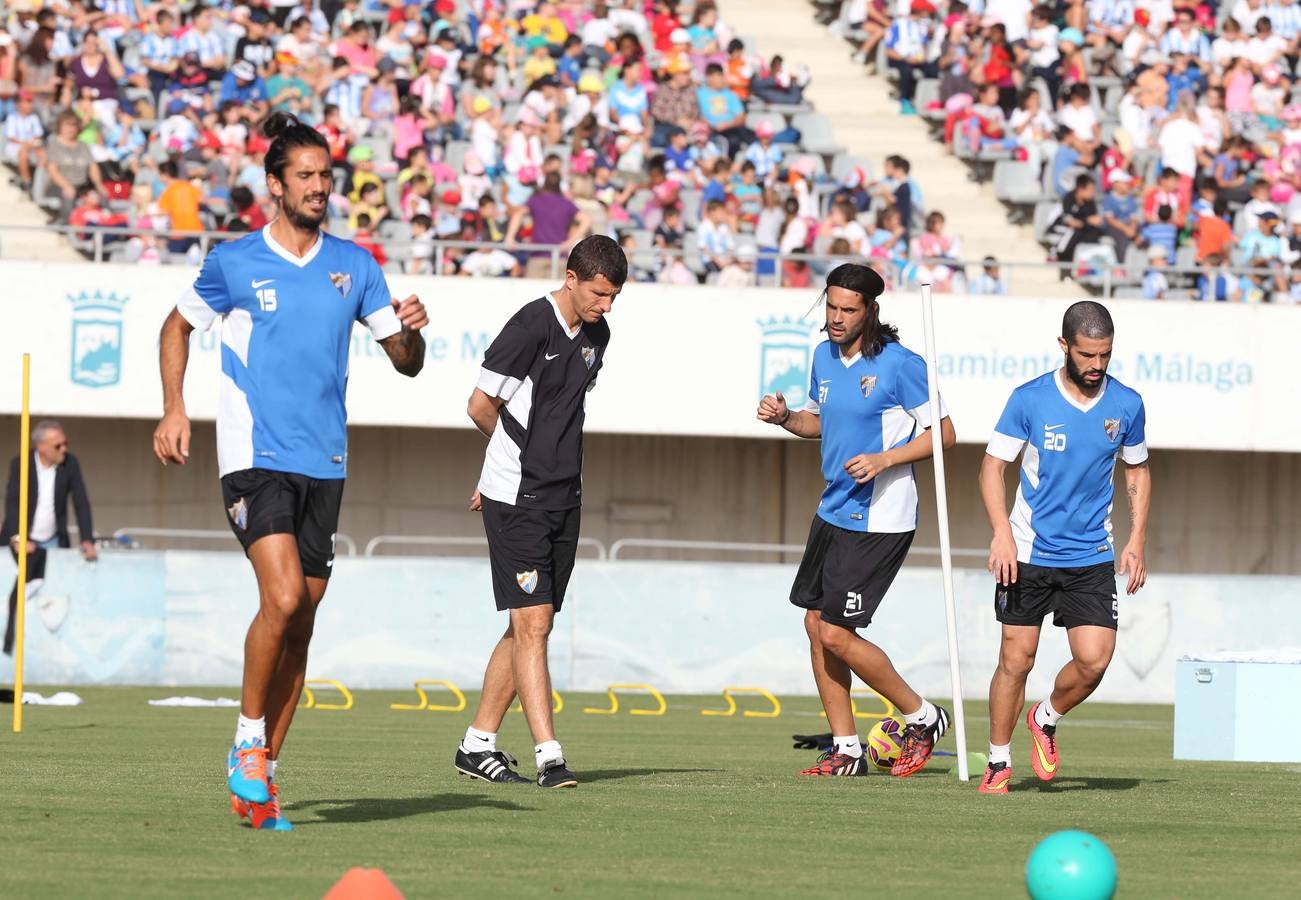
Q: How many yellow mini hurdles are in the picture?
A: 6